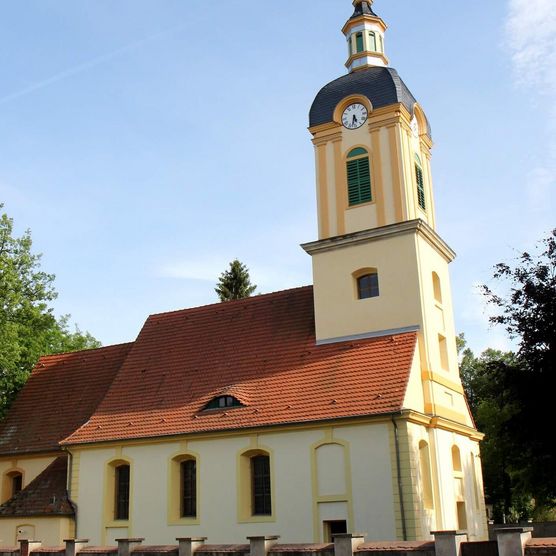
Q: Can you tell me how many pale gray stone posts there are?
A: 8